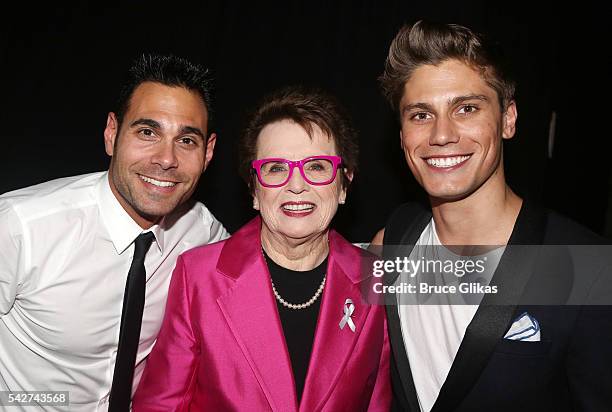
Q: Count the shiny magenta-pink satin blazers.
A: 1